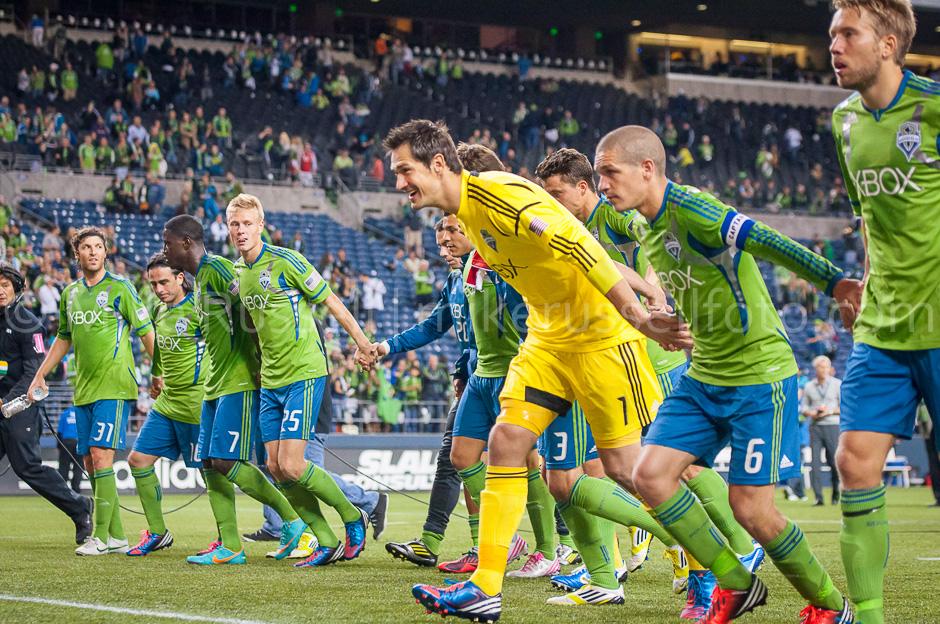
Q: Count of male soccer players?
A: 11